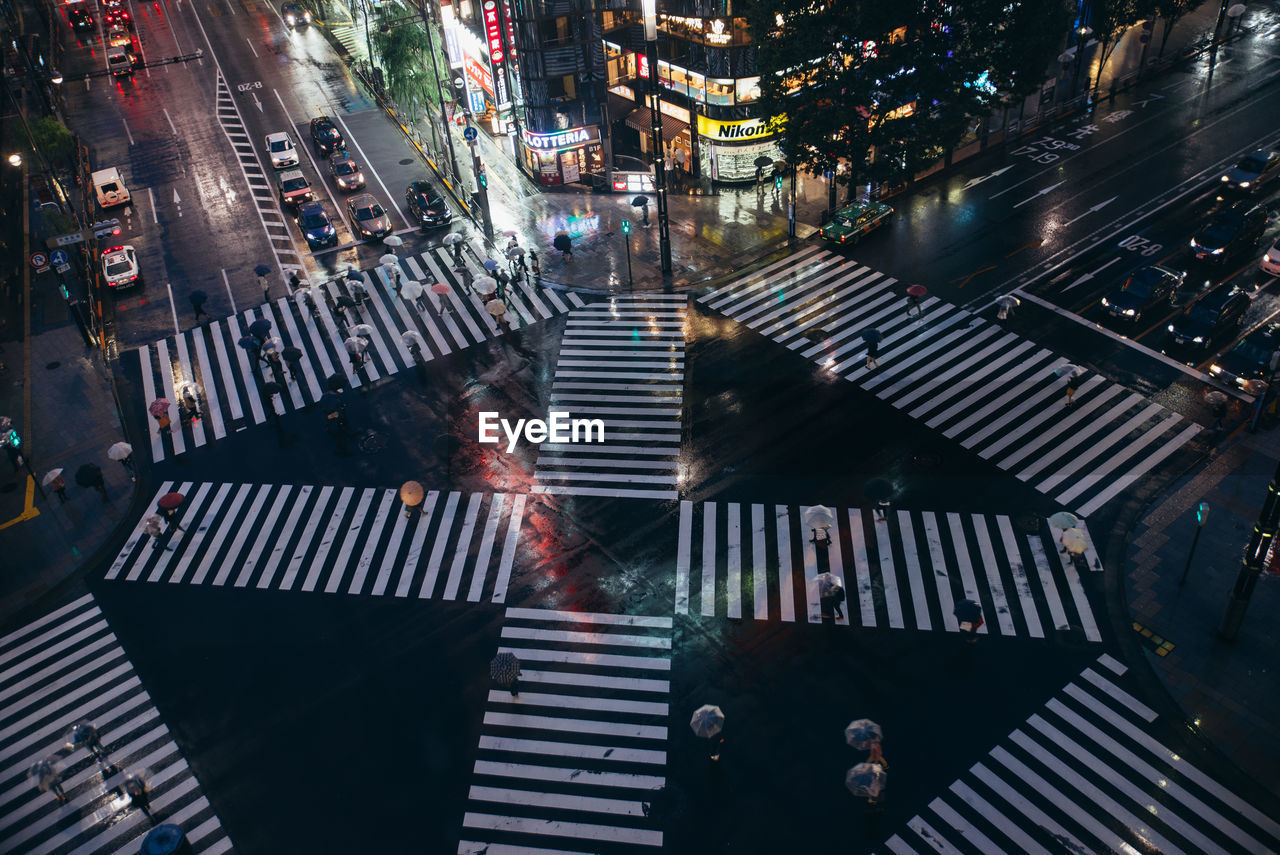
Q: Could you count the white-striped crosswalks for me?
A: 8